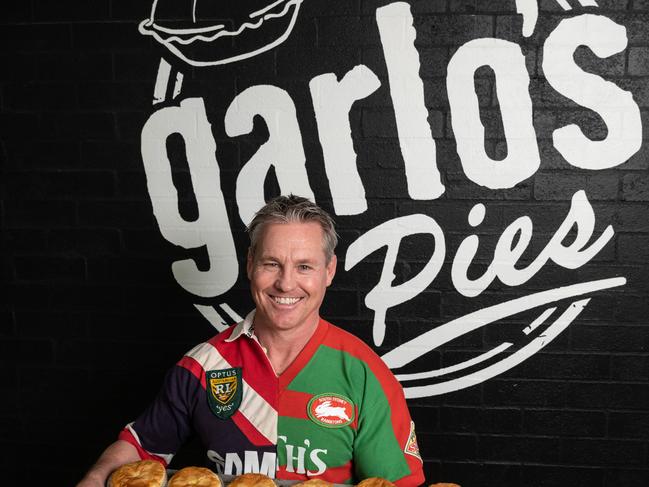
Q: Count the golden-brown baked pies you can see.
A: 6